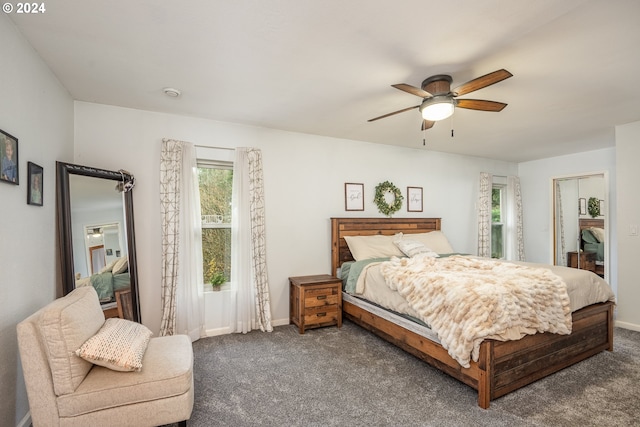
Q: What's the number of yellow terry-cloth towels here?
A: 0